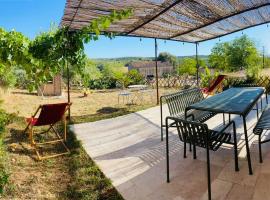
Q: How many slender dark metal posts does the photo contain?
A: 3